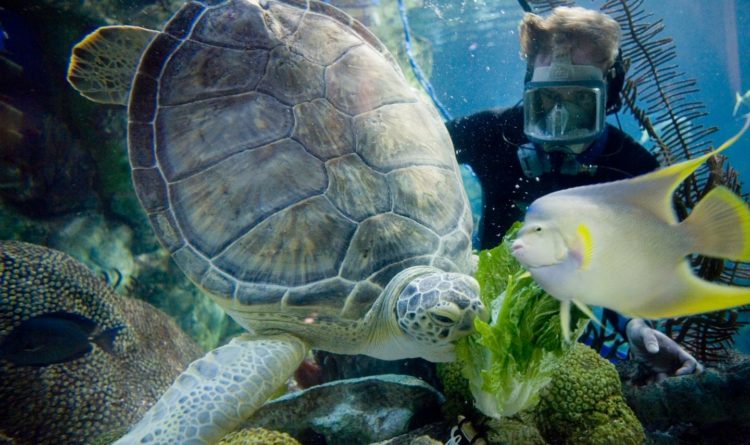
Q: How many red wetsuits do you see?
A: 0